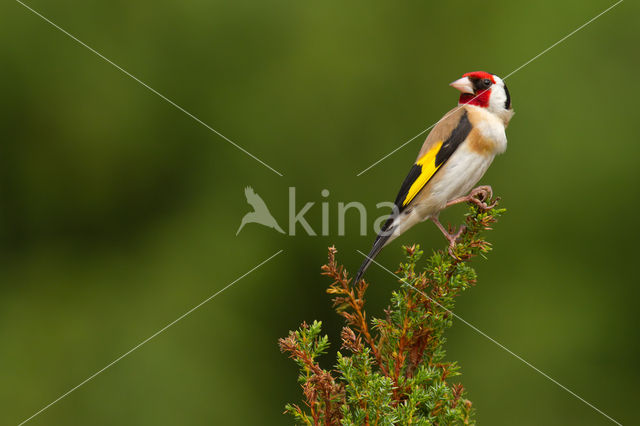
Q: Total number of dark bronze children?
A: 0